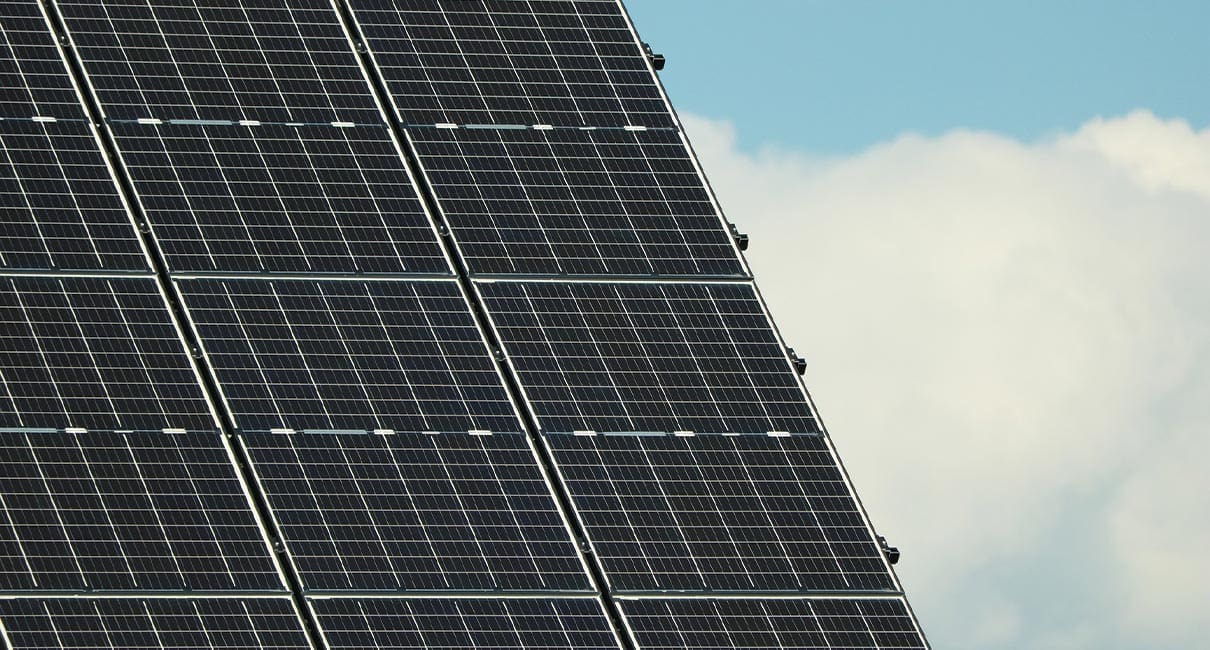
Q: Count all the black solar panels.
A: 9